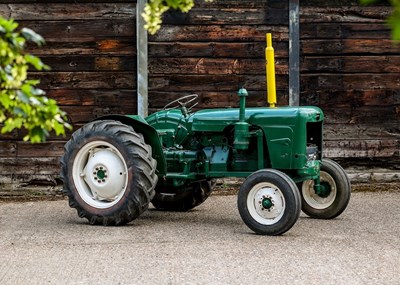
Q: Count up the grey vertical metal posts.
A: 2